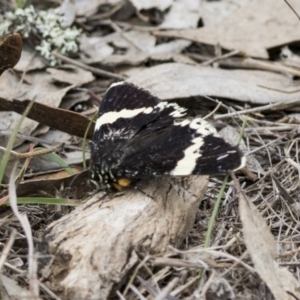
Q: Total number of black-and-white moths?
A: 1